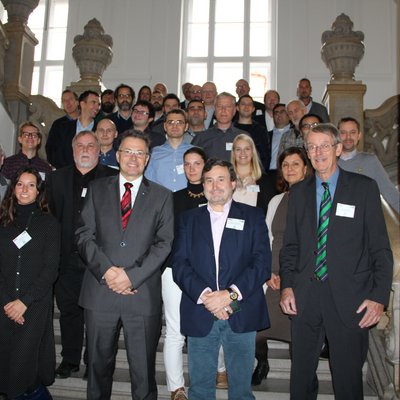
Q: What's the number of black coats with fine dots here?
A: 1